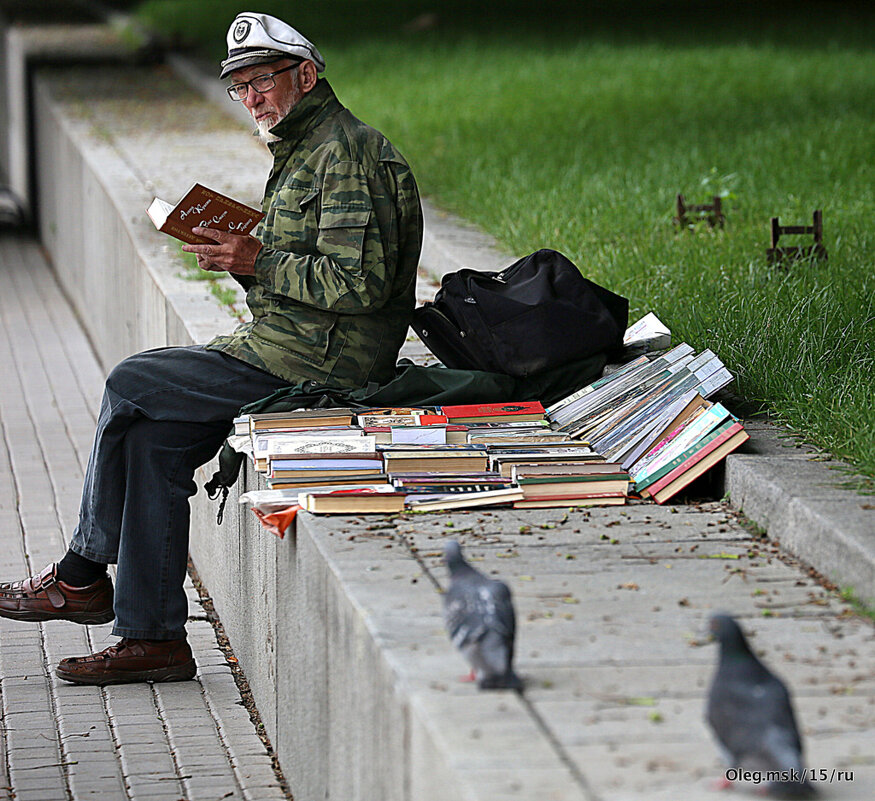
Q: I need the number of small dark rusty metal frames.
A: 2